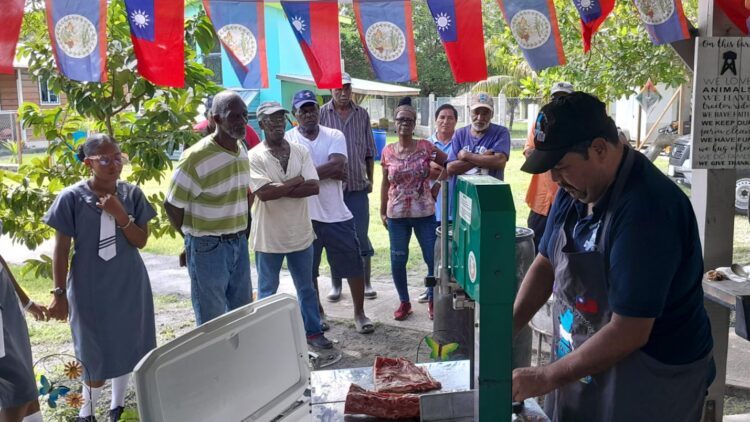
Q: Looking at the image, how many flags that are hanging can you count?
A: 11